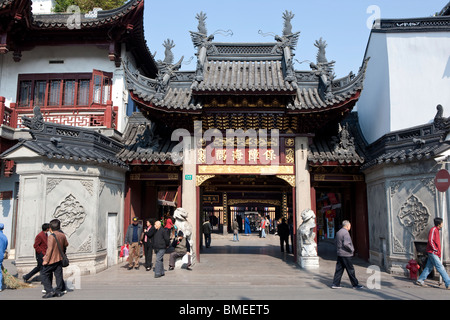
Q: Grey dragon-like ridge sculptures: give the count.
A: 4